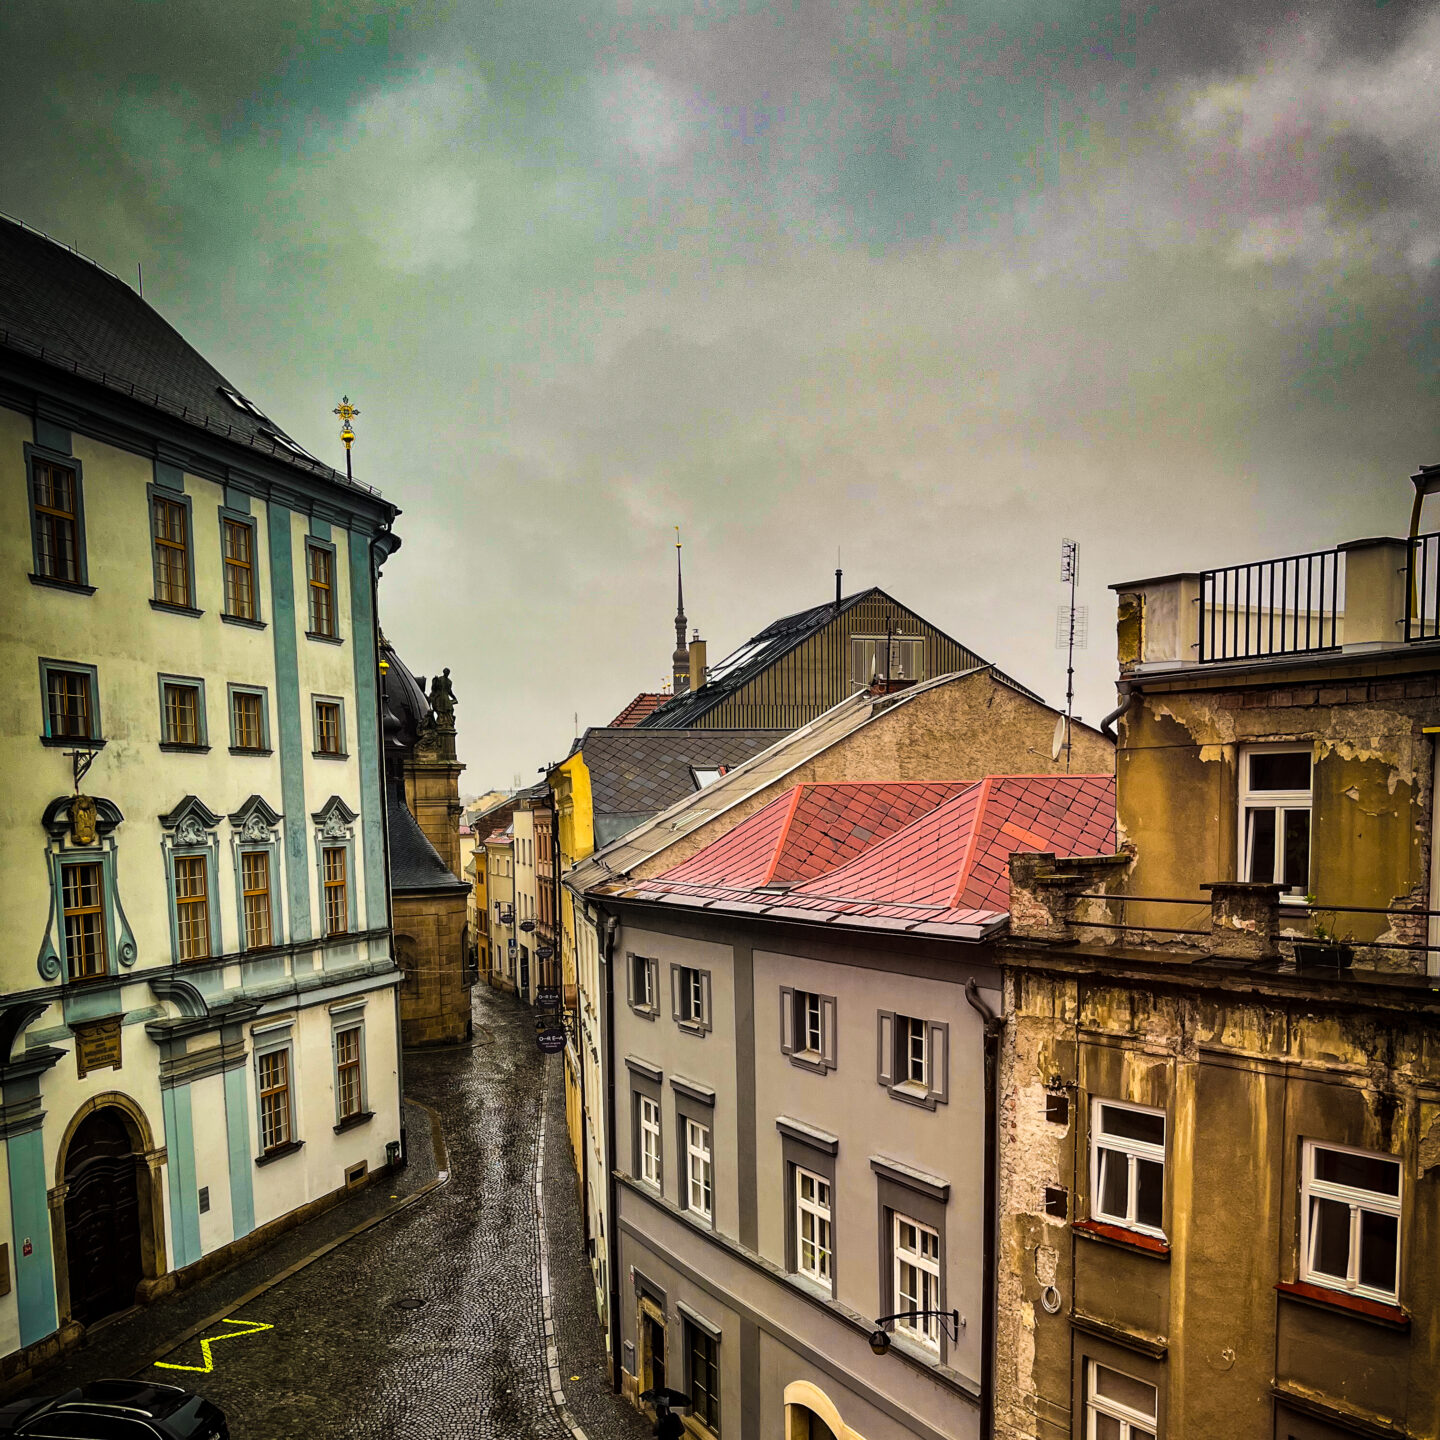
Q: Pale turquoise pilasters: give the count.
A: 5